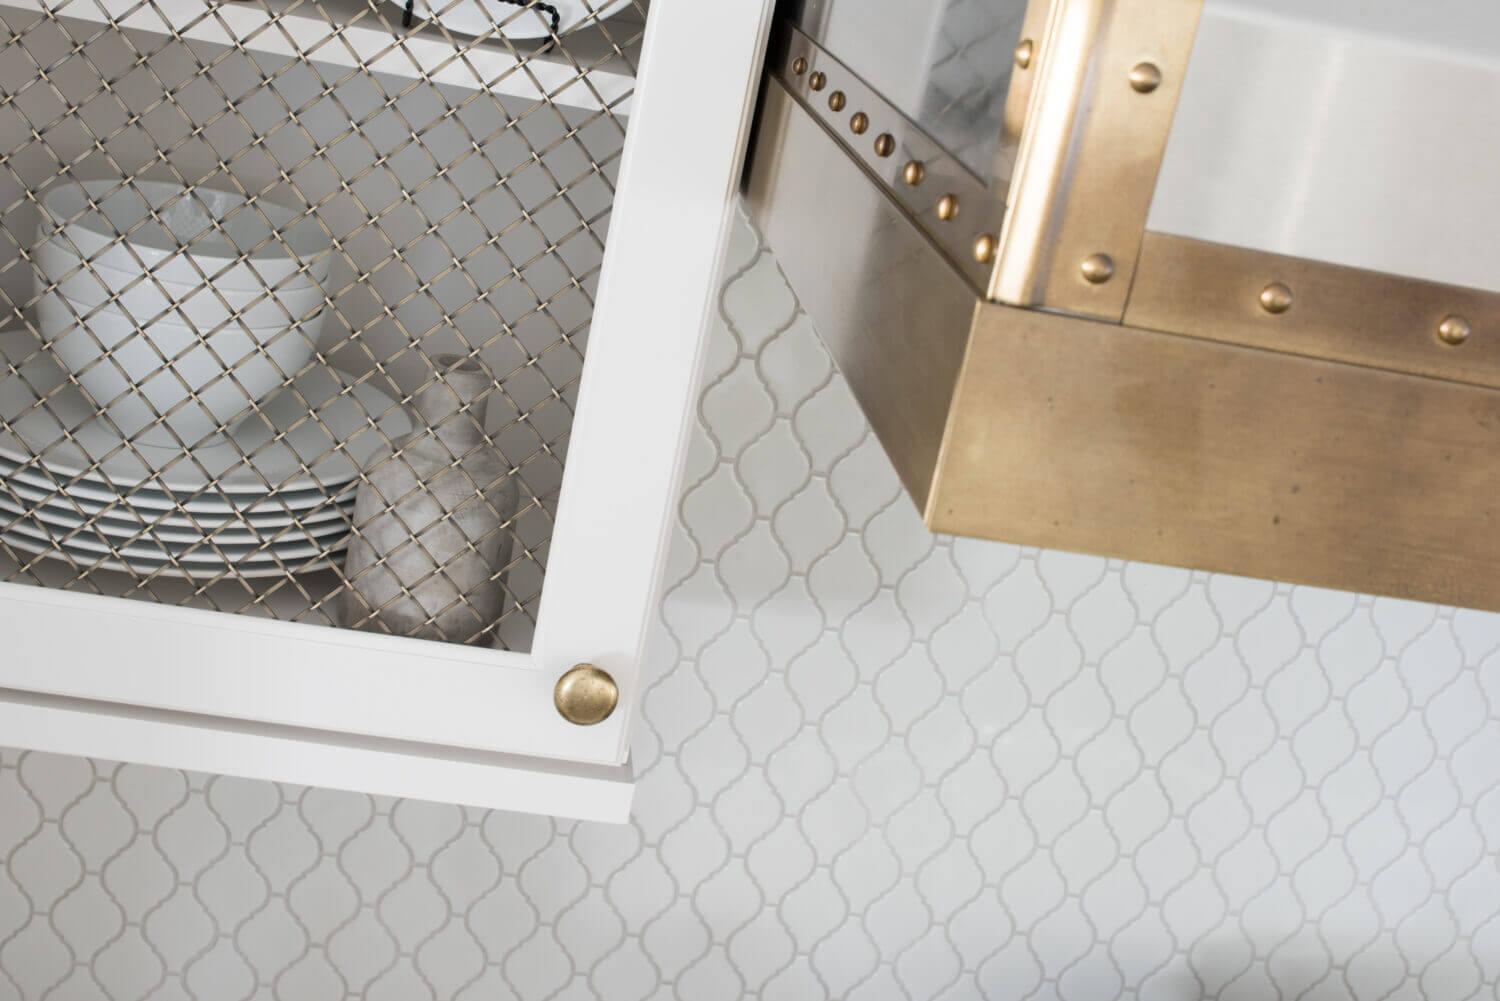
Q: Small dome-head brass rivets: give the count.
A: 13